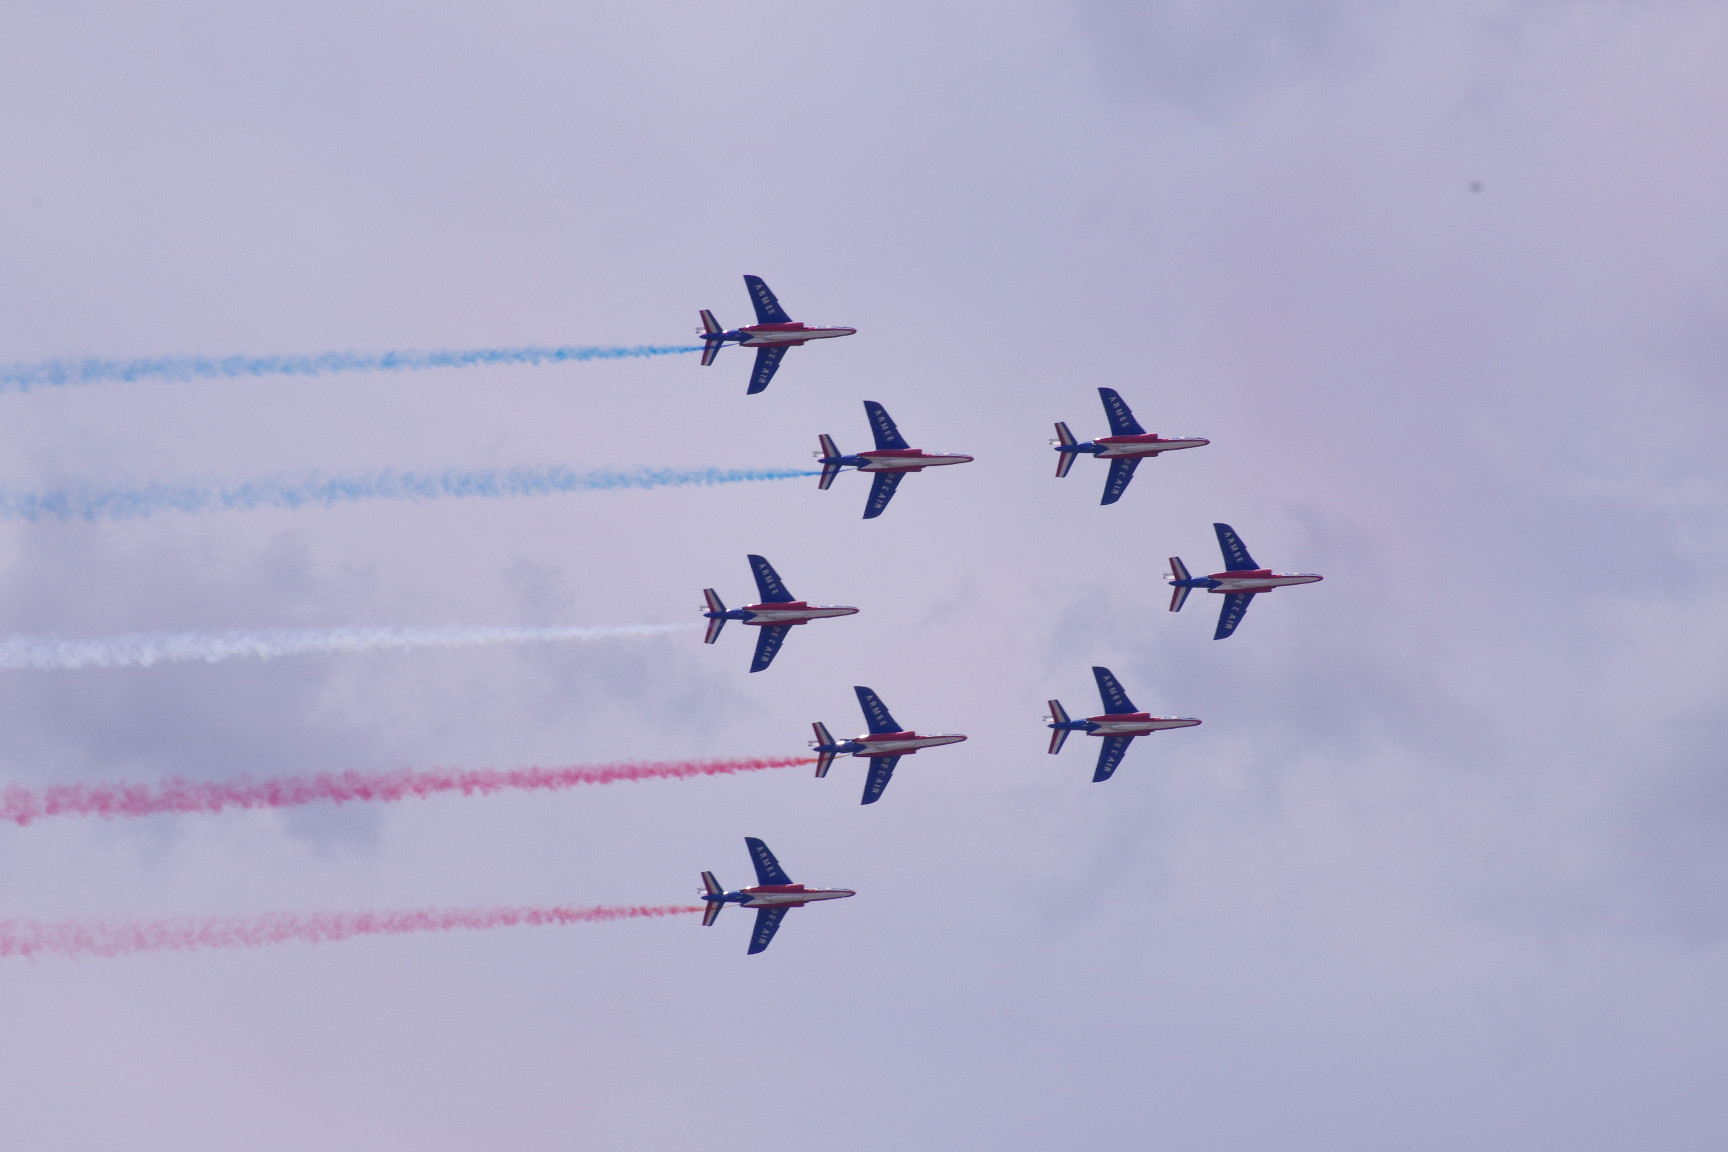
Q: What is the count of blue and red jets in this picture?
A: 8